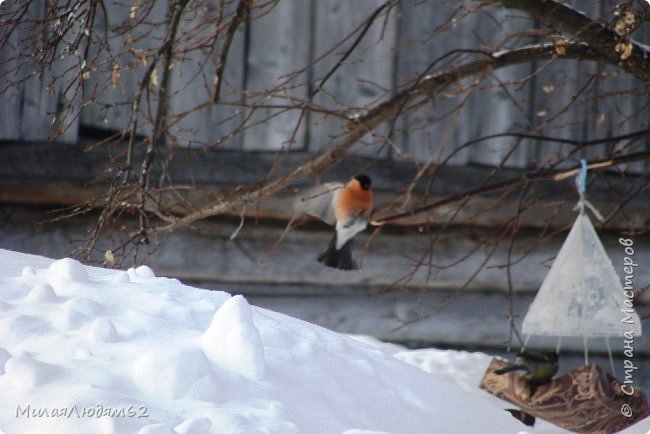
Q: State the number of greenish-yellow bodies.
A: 1